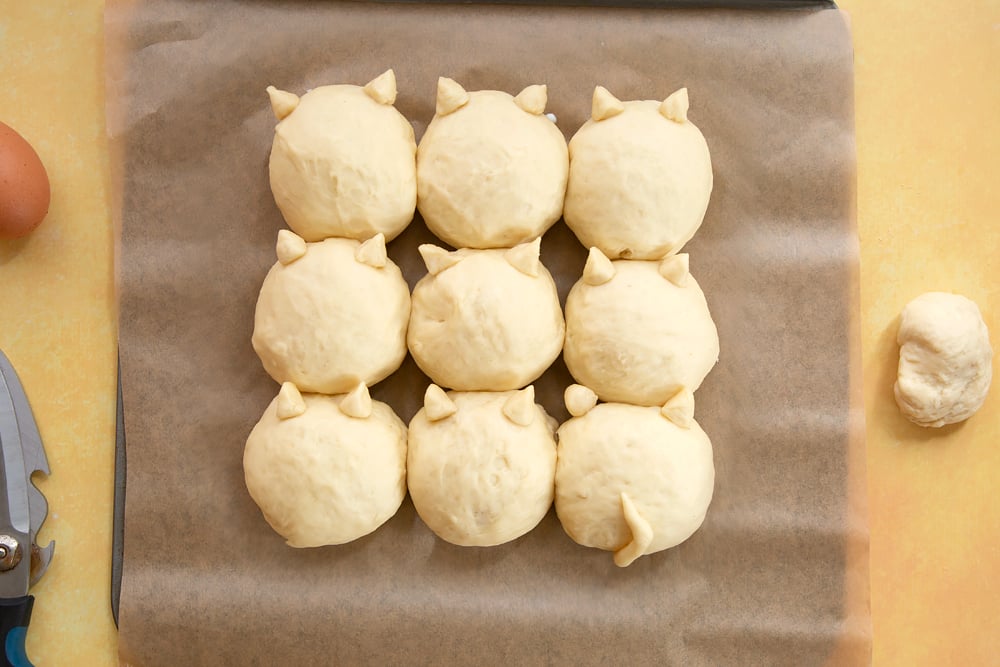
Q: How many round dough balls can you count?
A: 9